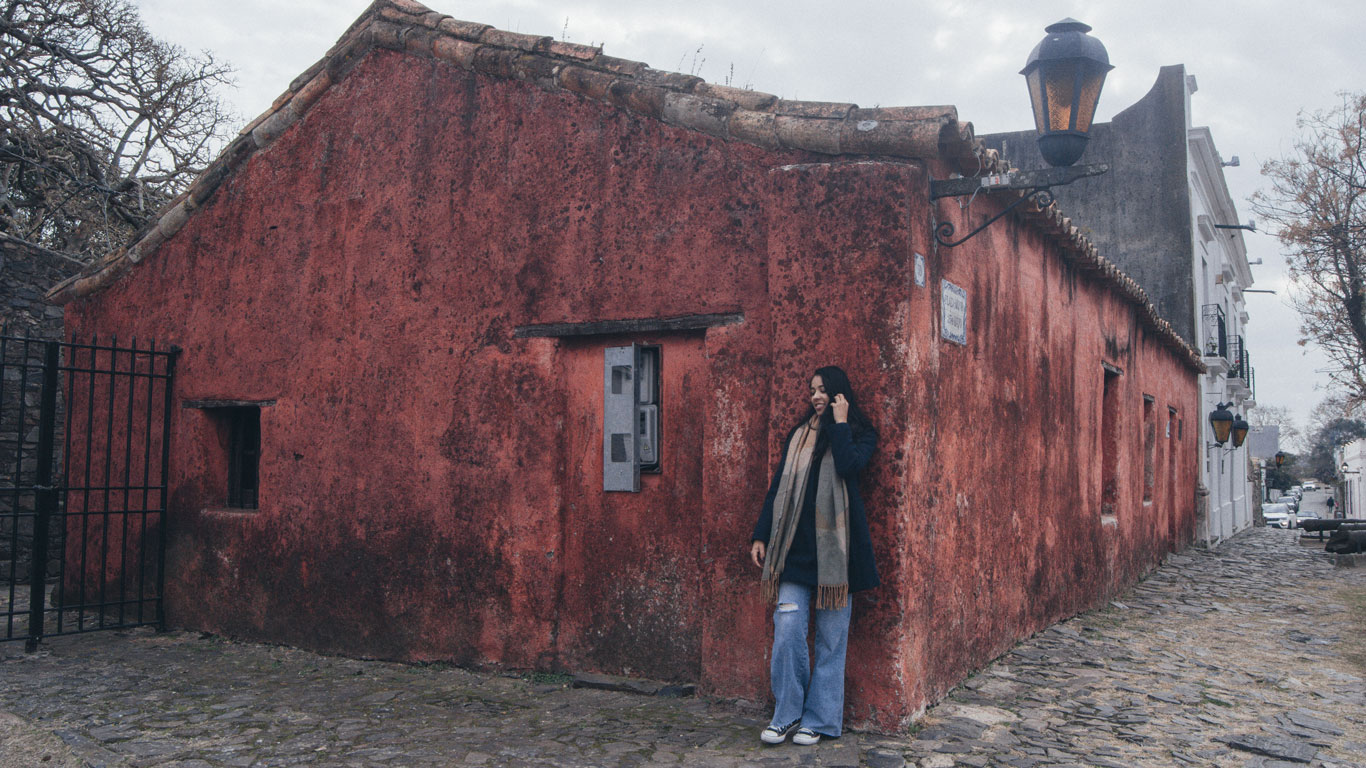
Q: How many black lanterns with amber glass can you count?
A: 4